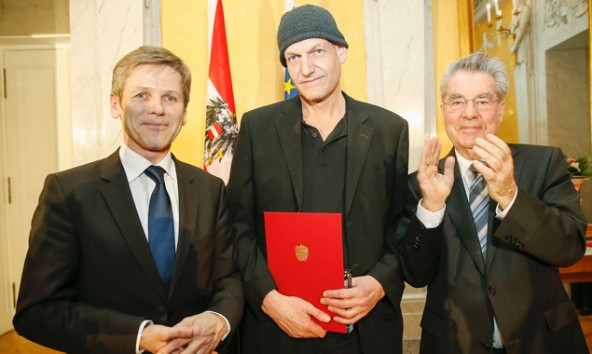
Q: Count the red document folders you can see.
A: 1